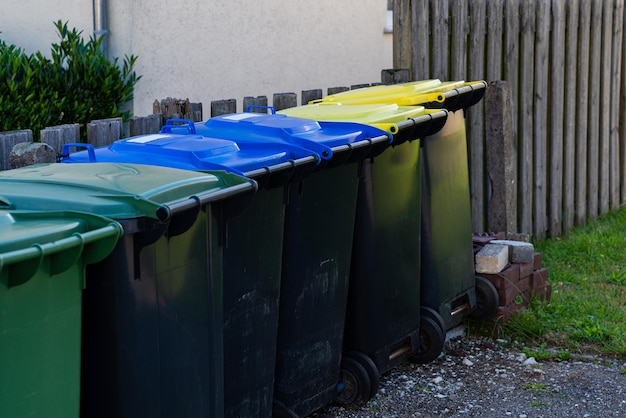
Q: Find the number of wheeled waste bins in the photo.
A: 6